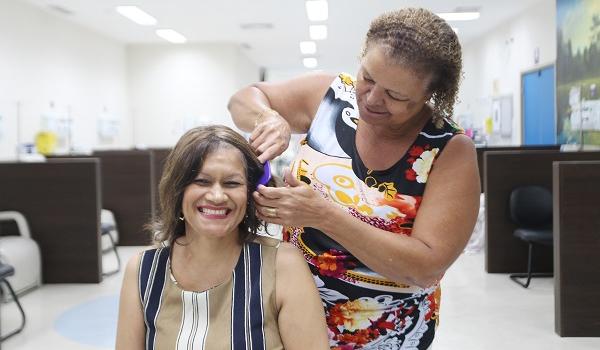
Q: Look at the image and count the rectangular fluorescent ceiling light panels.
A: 7